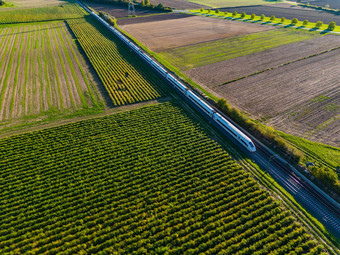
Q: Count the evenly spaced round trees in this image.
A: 14